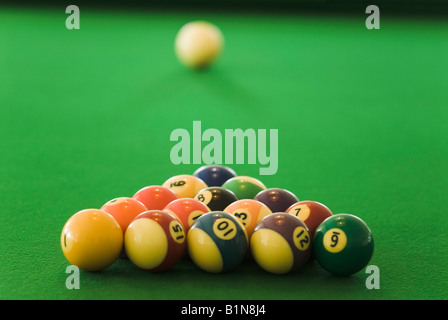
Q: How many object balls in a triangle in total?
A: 15